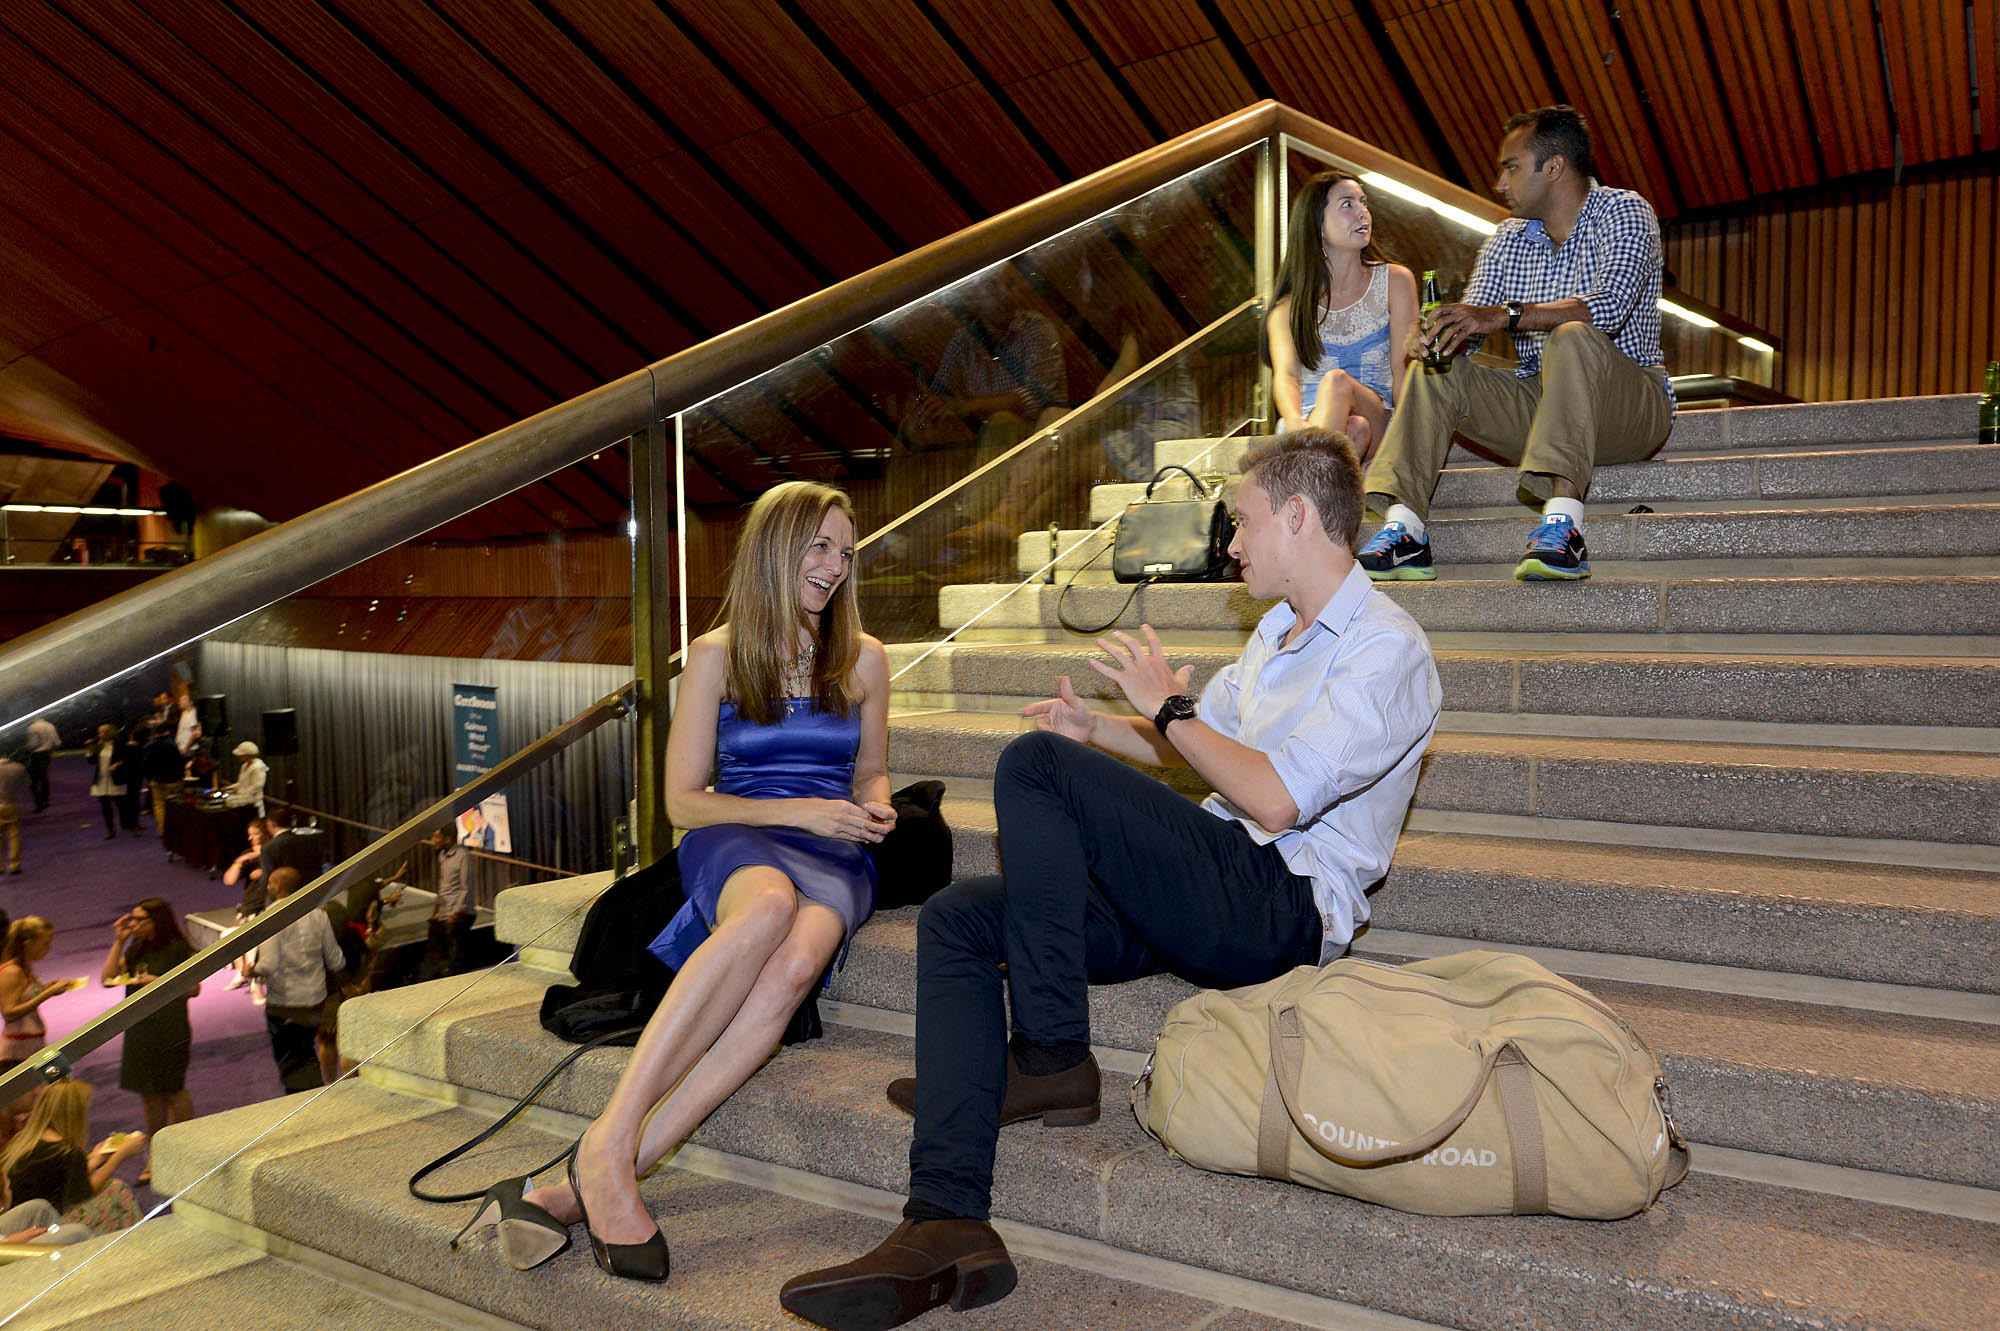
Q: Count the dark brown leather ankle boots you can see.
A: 2